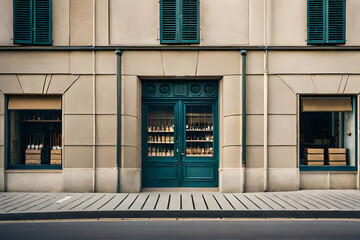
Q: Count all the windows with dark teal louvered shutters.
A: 3